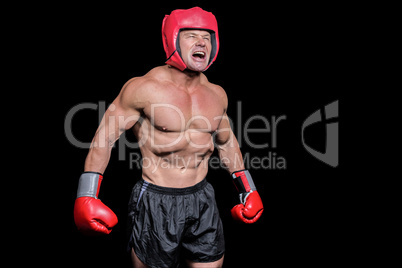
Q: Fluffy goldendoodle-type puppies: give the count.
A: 0